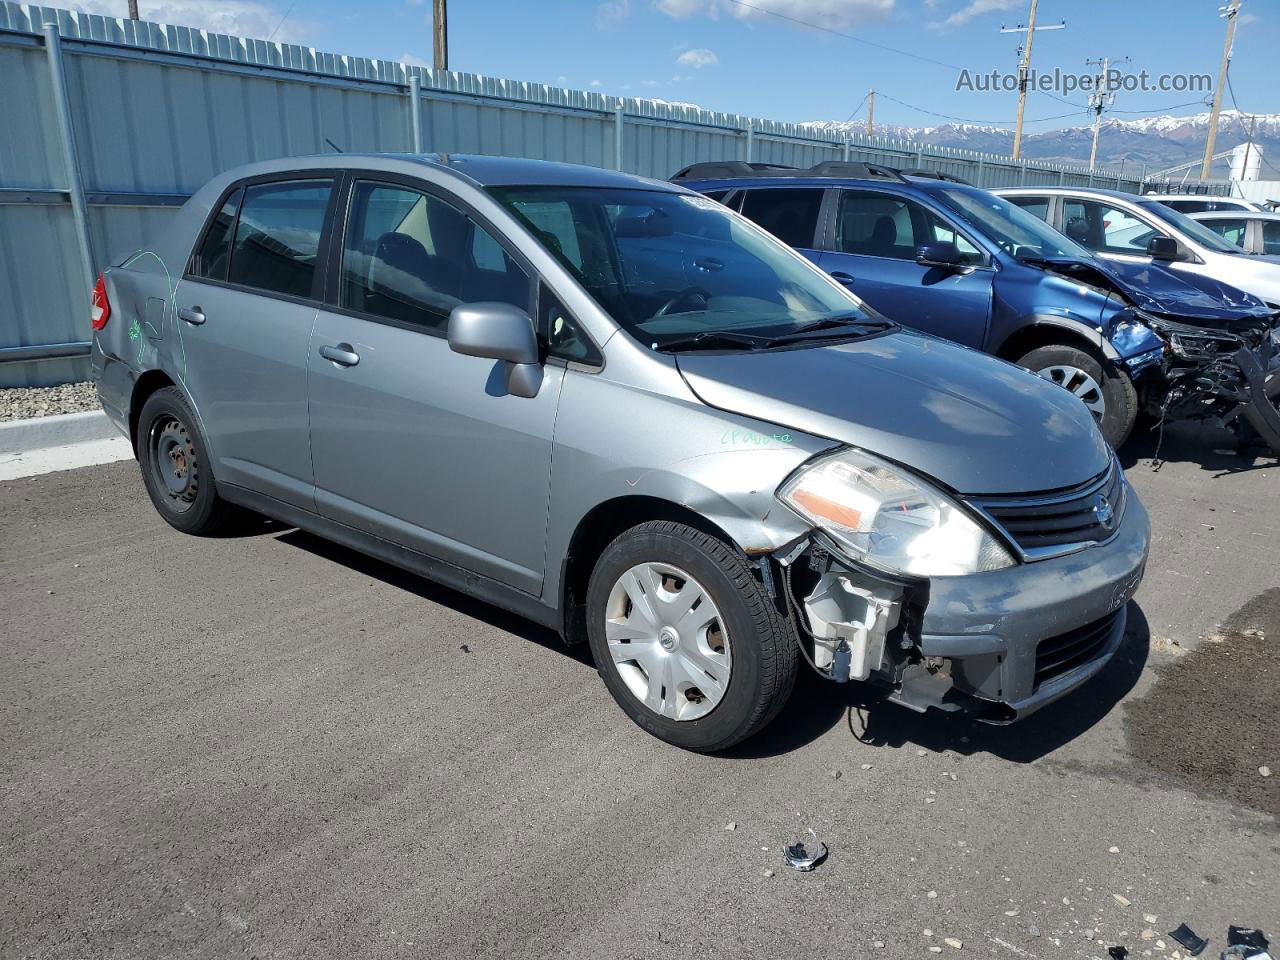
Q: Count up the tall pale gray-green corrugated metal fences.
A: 1